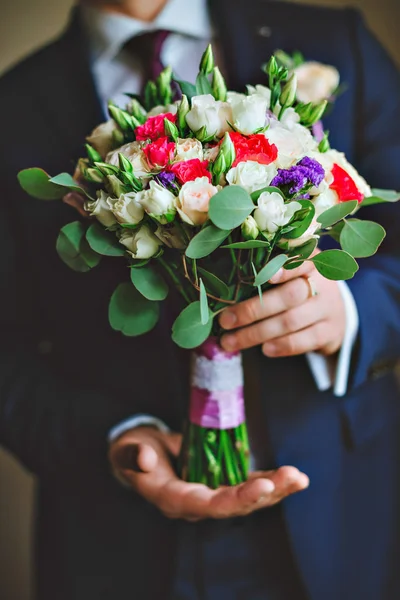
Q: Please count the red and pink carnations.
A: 5